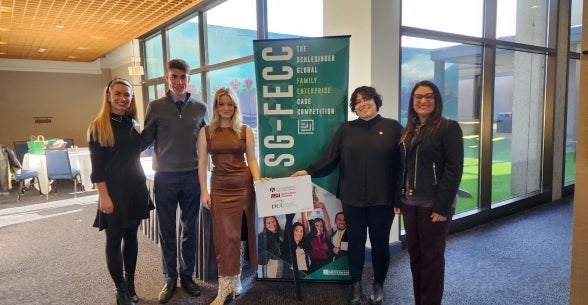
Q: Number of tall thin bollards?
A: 0